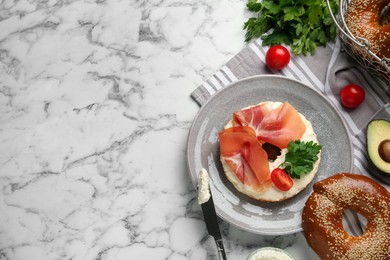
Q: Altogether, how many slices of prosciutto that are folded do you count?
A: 2